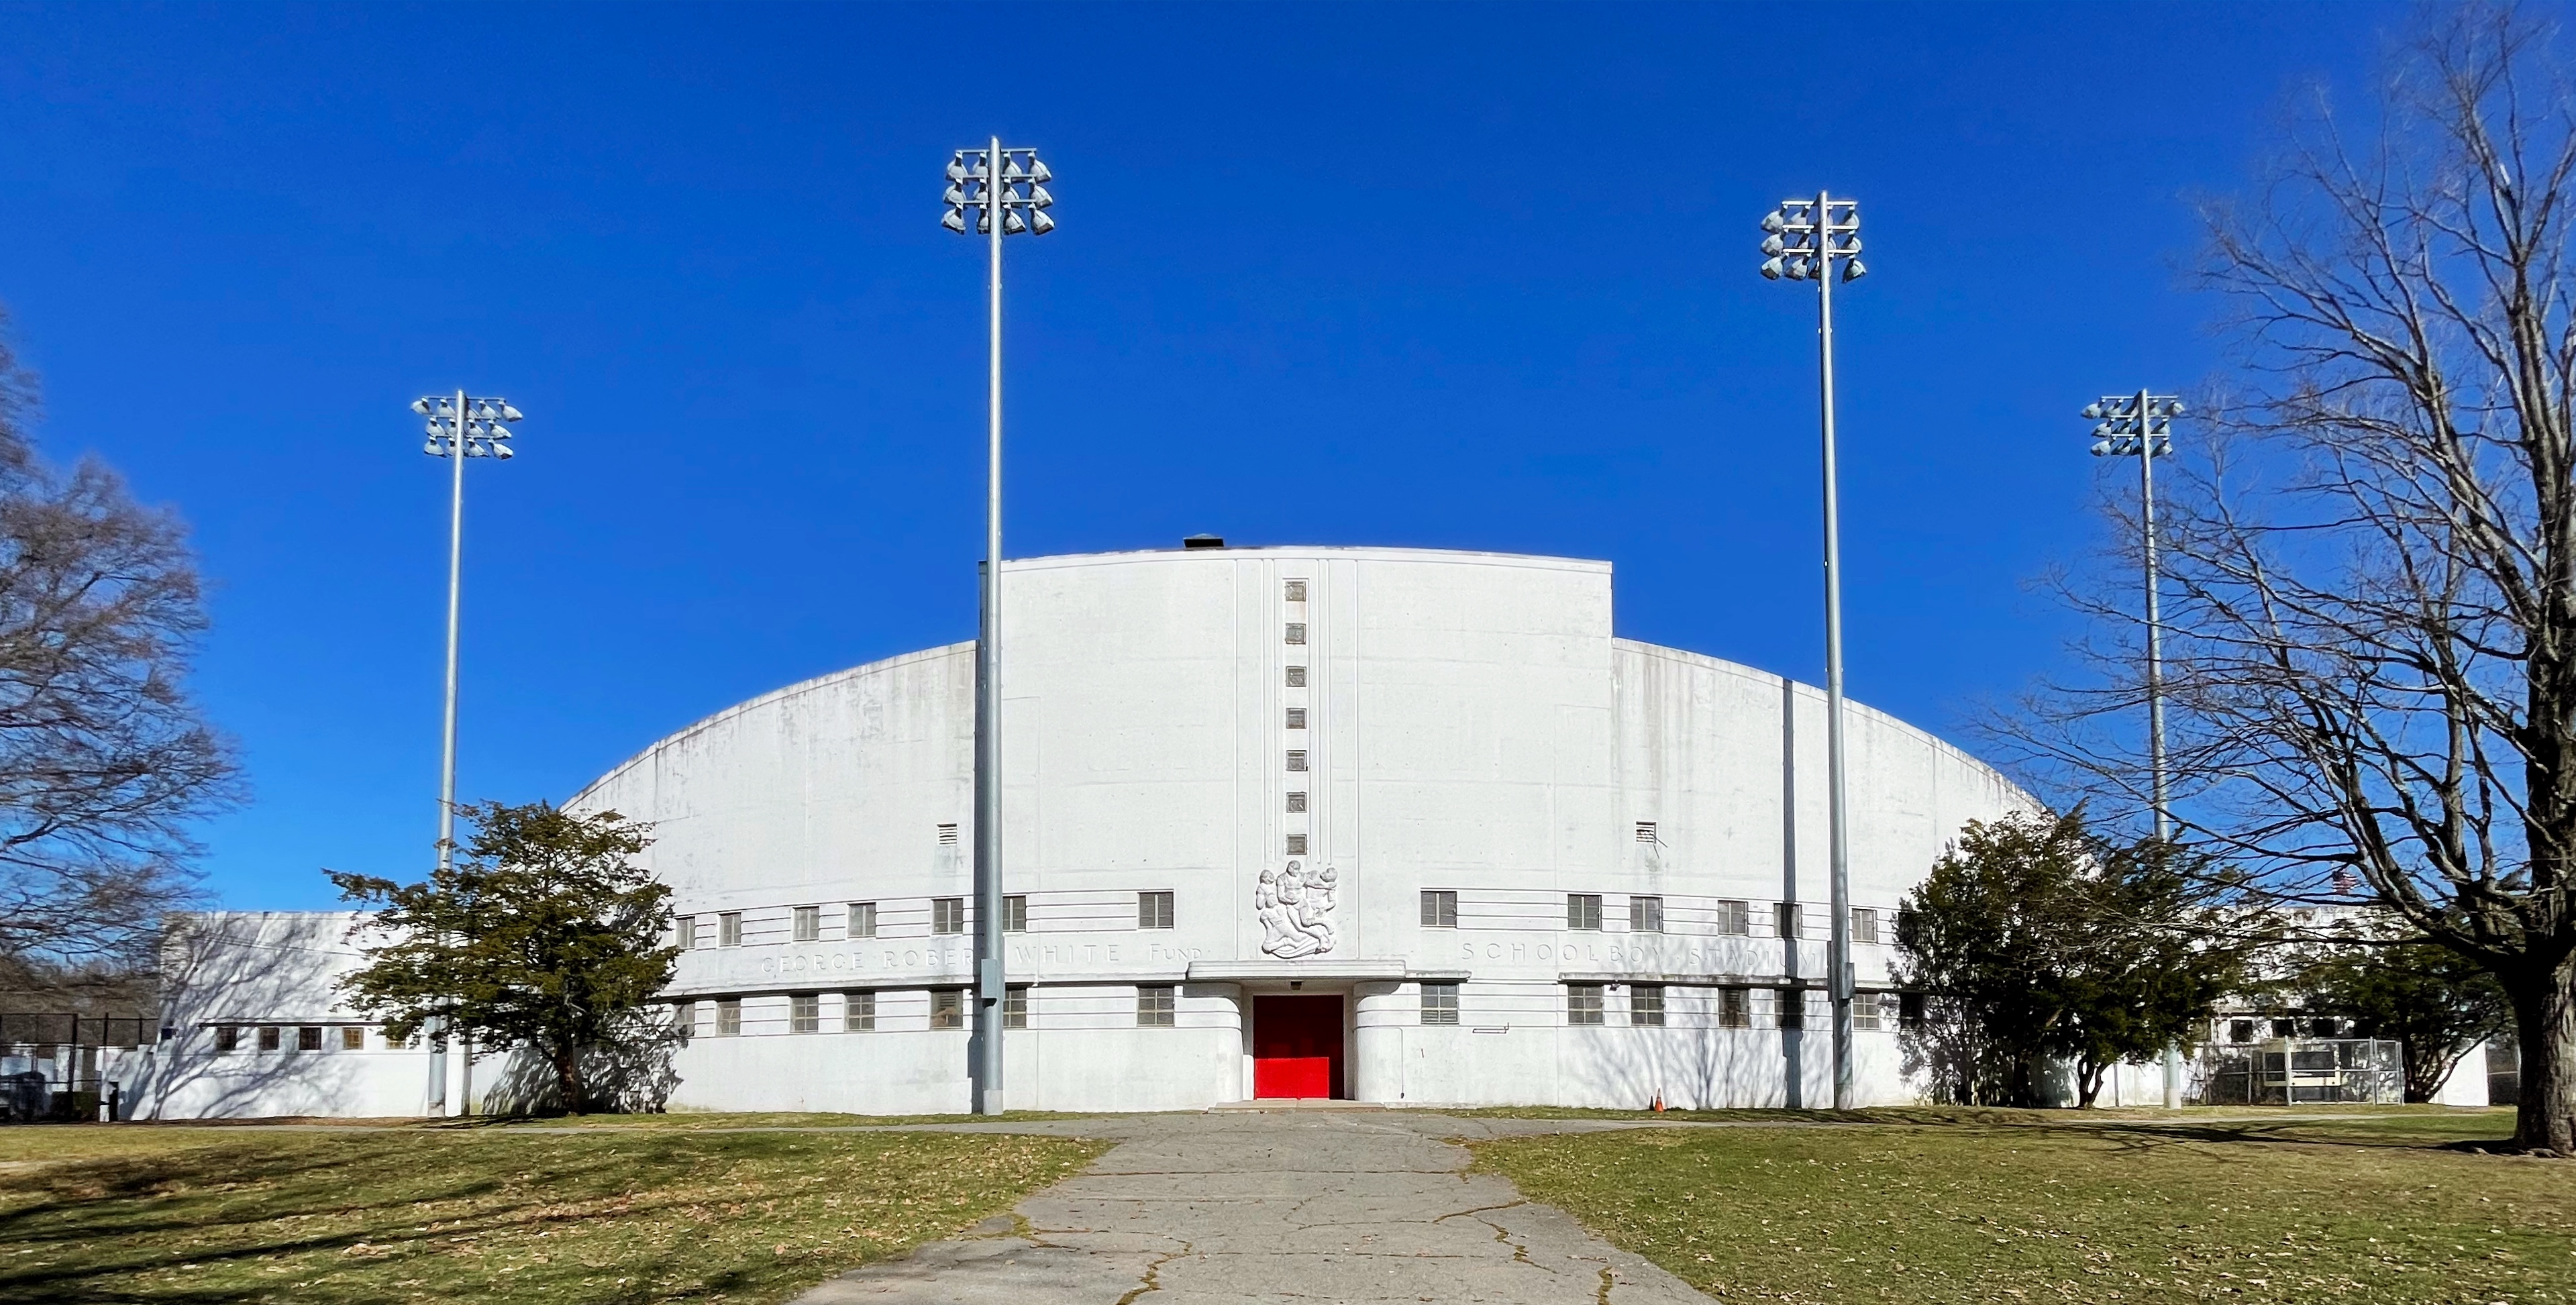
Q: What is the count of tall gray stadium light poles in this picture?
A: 4